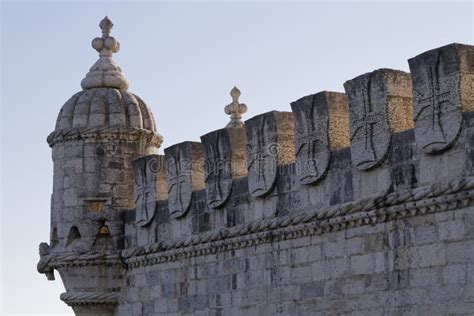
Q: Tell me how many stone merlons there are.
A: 7